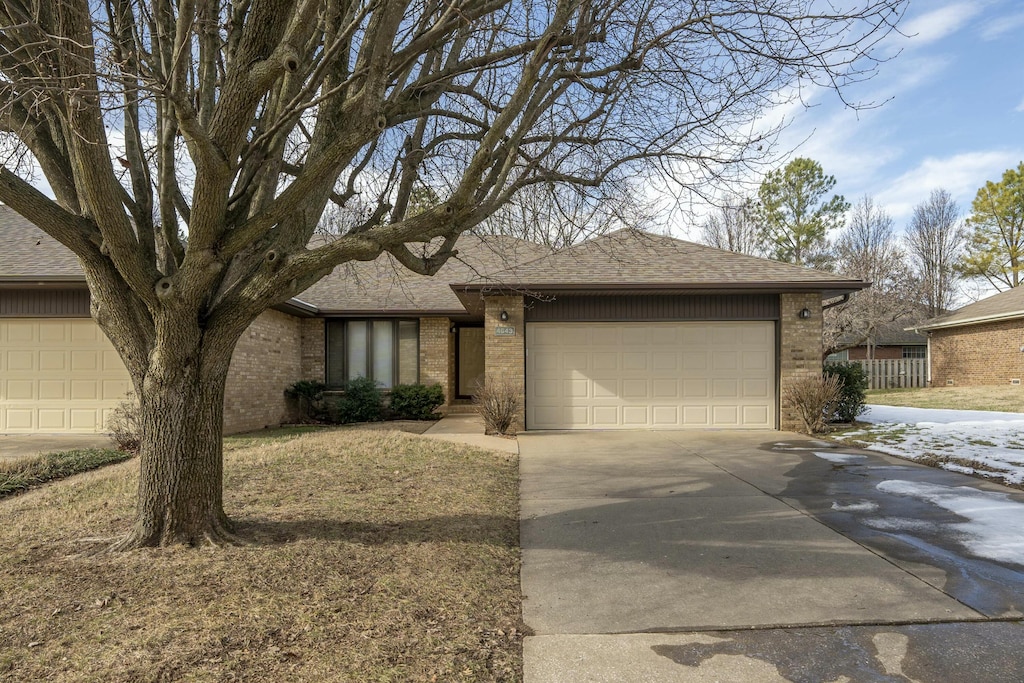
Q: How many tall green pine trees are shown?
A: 2